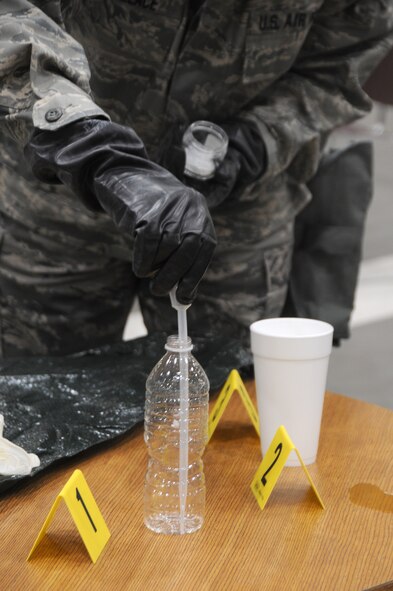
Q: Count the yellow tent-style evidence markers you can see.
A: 3